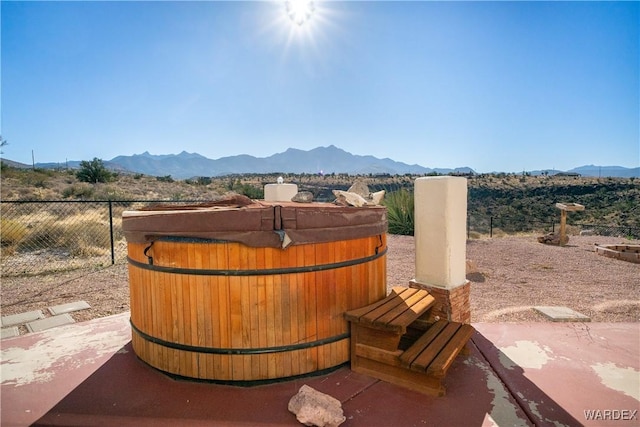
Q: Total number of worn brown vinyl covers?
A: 1